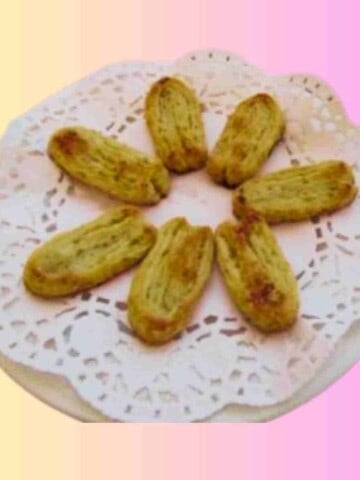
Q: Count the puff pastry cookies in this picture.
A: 7